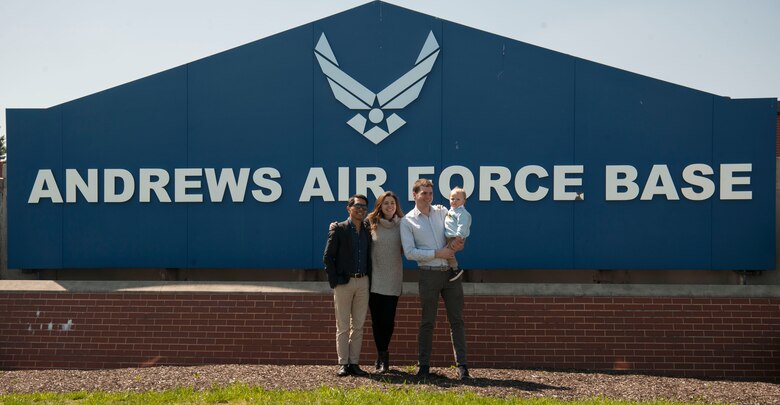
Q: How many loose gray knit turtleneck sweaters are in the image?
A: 1